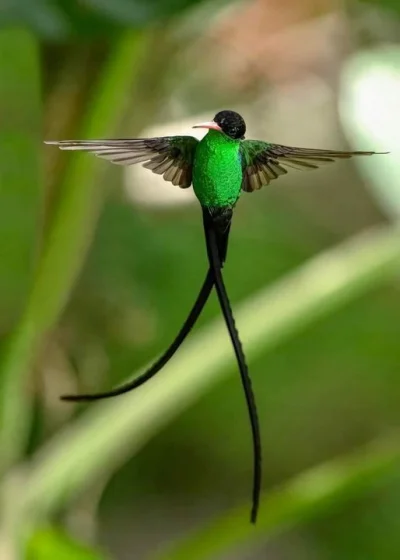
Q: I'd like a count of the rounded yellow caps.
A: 0